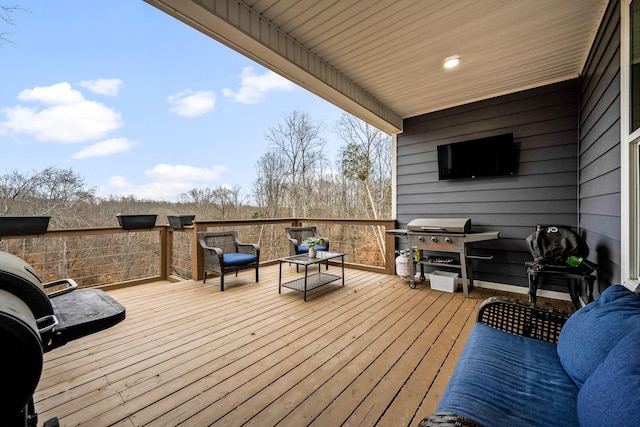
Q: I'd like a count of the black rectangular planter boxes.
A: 3